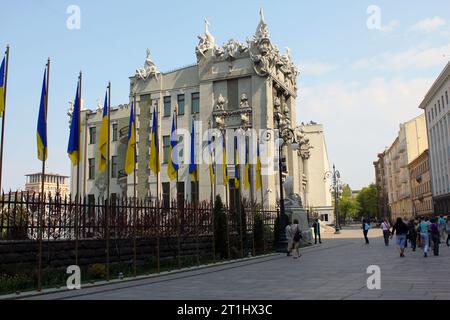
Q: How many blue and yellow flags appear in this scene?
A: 13